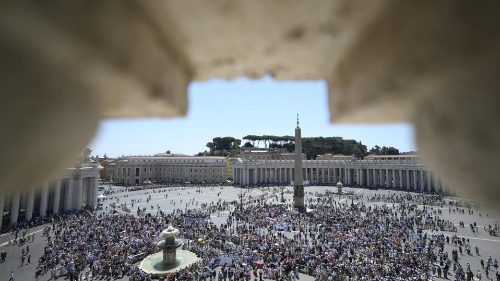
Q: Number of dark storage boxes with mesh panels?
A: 0